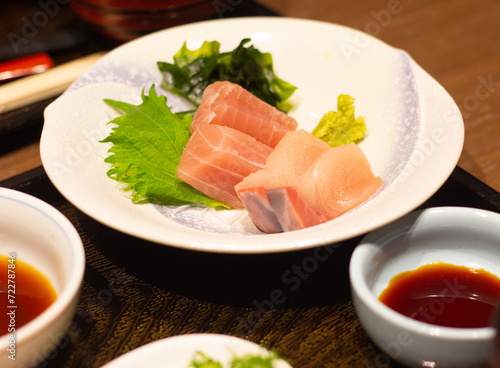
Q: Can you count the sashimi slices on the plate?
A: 4